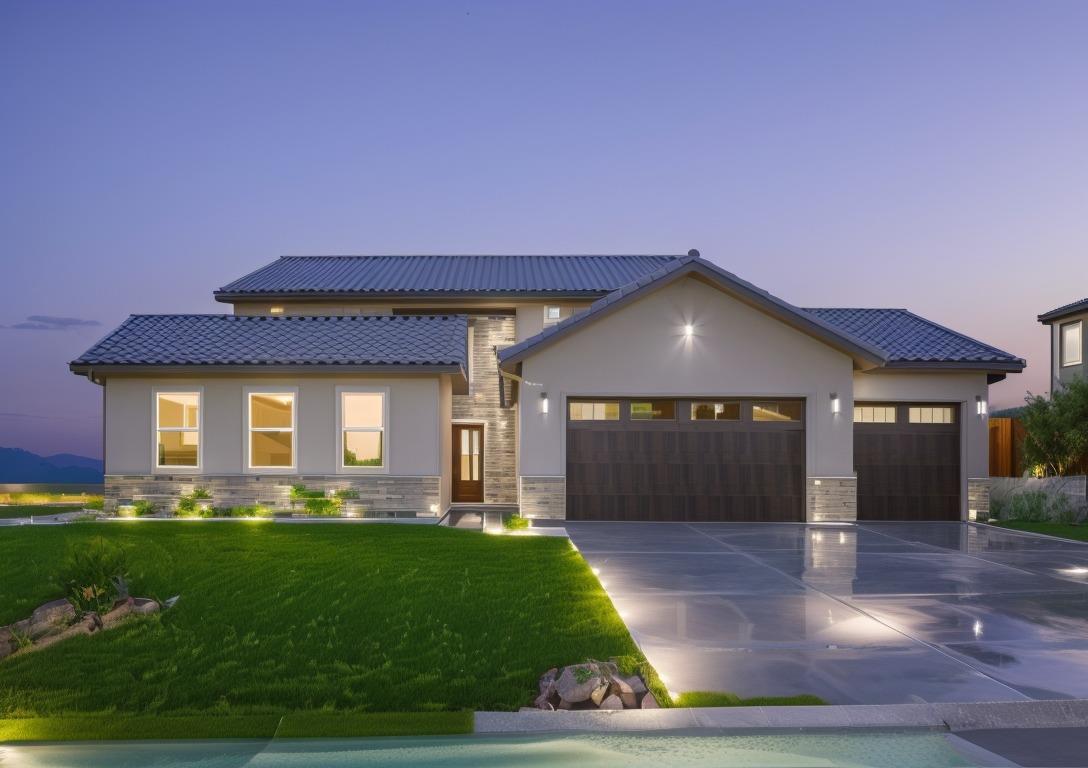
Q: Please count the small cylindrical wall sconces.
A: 3